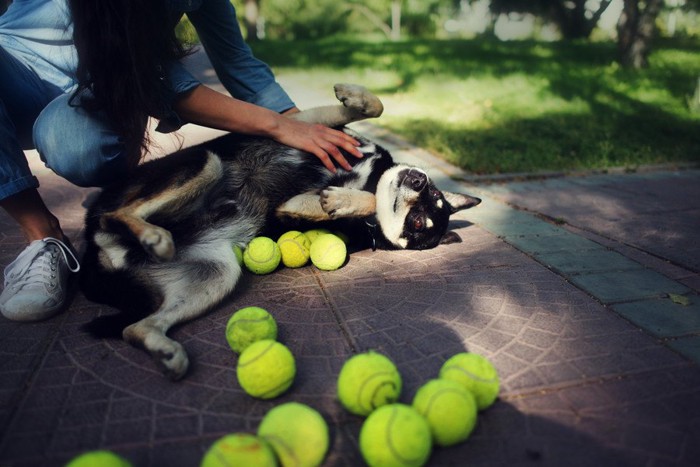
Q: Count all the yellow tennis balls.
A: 14